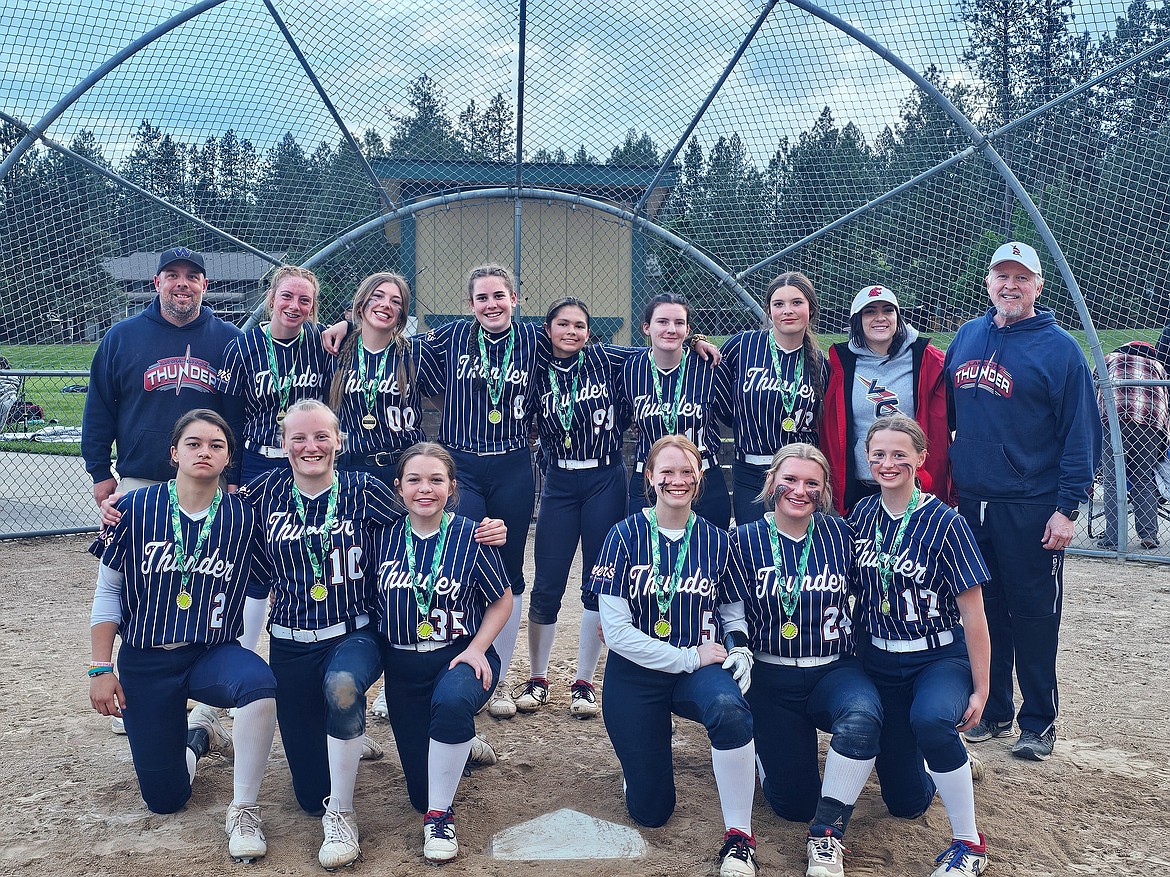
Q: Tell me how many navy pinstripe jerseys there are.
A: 12